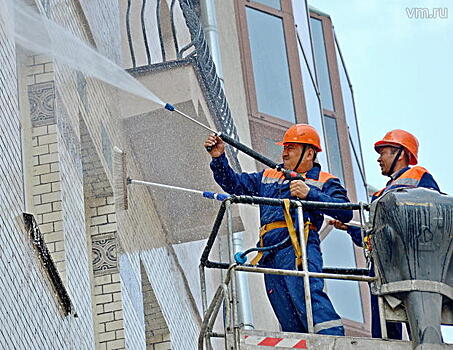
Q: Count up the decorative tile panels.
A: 2